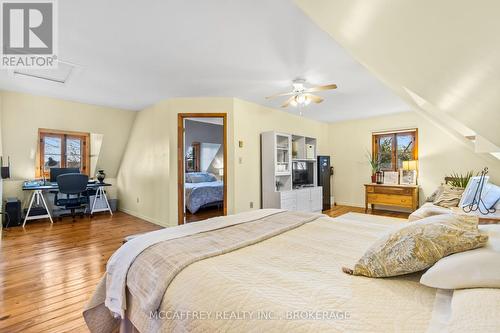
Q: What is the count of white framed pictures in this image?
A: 2